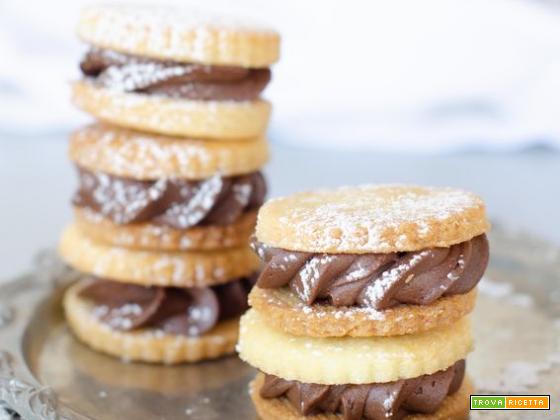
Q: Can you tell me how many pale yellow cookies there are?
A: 1